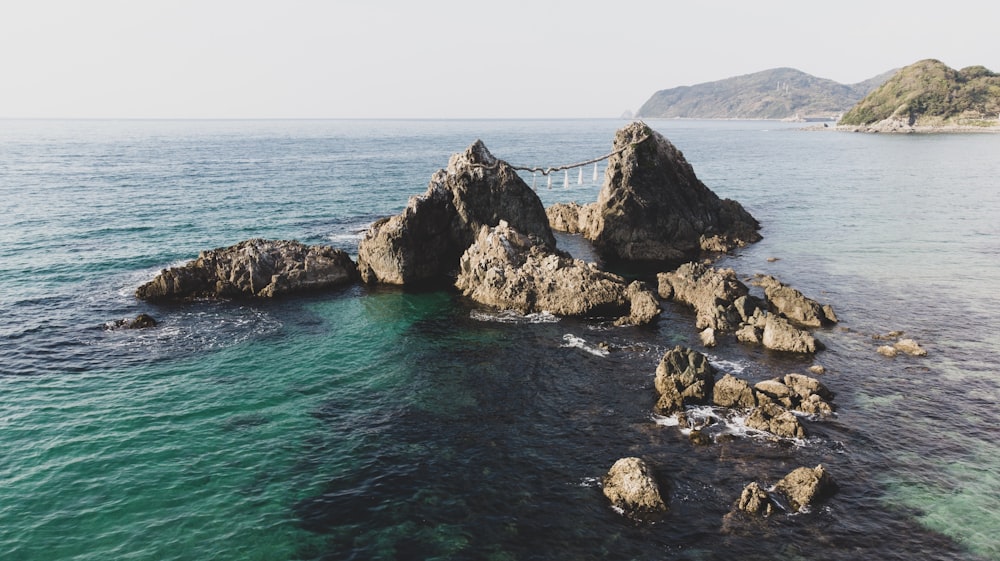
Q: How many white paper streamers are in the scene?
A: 5